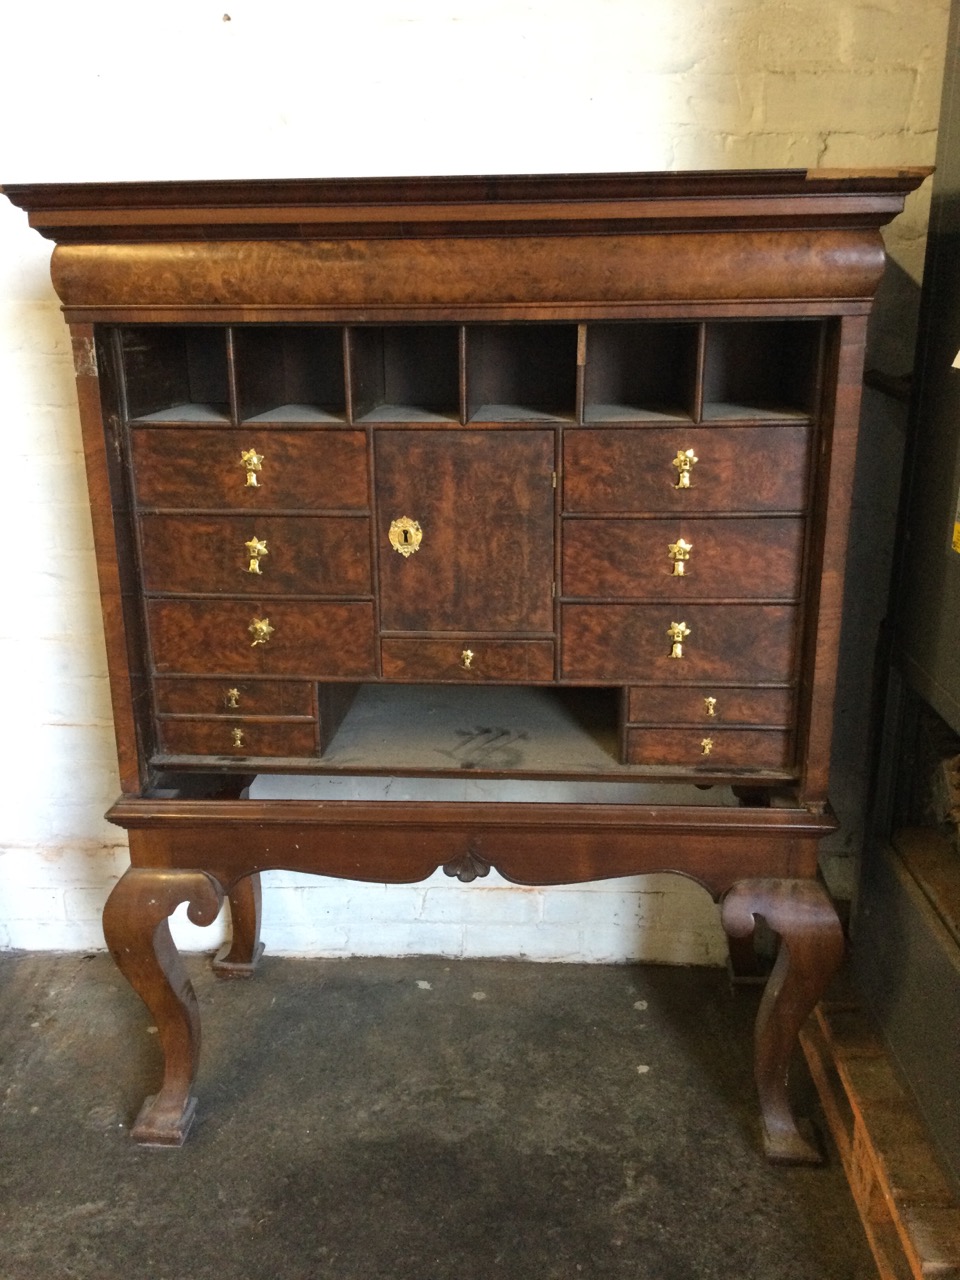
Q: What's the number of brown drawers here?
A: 11